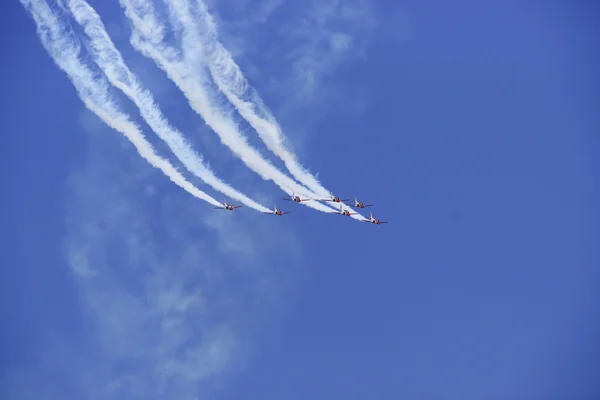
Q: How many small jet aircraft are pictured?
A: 7